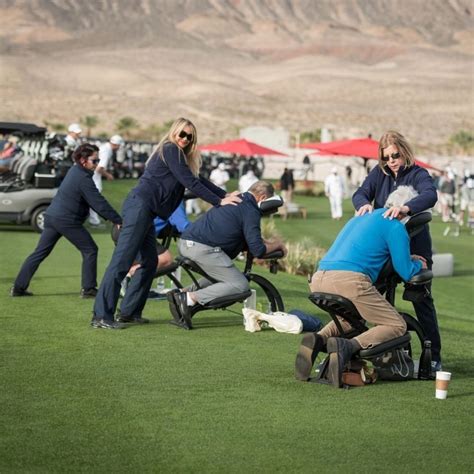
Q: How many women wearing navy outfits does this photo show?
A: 3